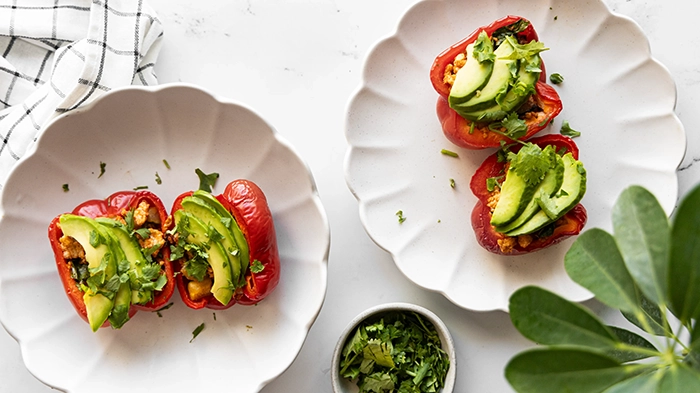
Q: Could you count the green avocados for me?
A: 12